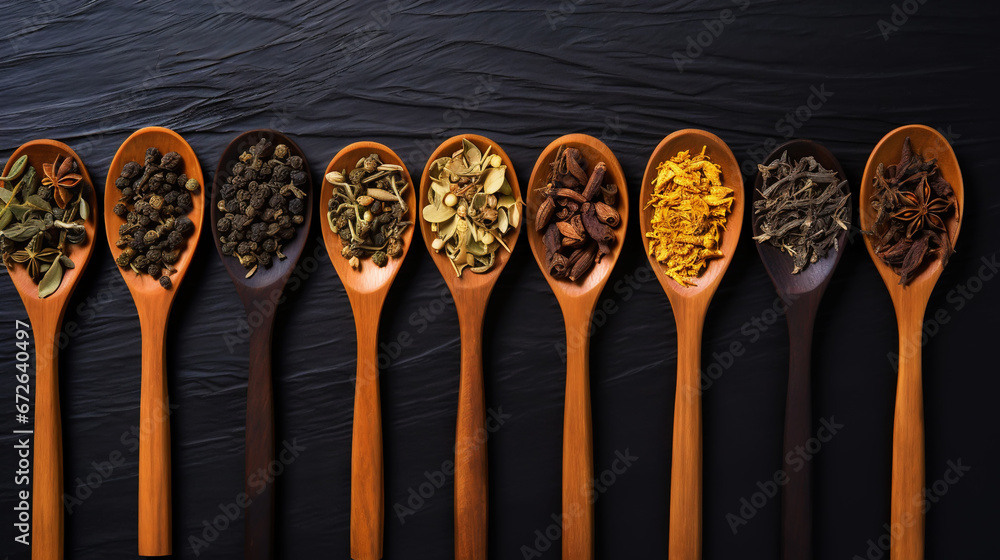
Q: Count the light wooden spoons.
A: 7